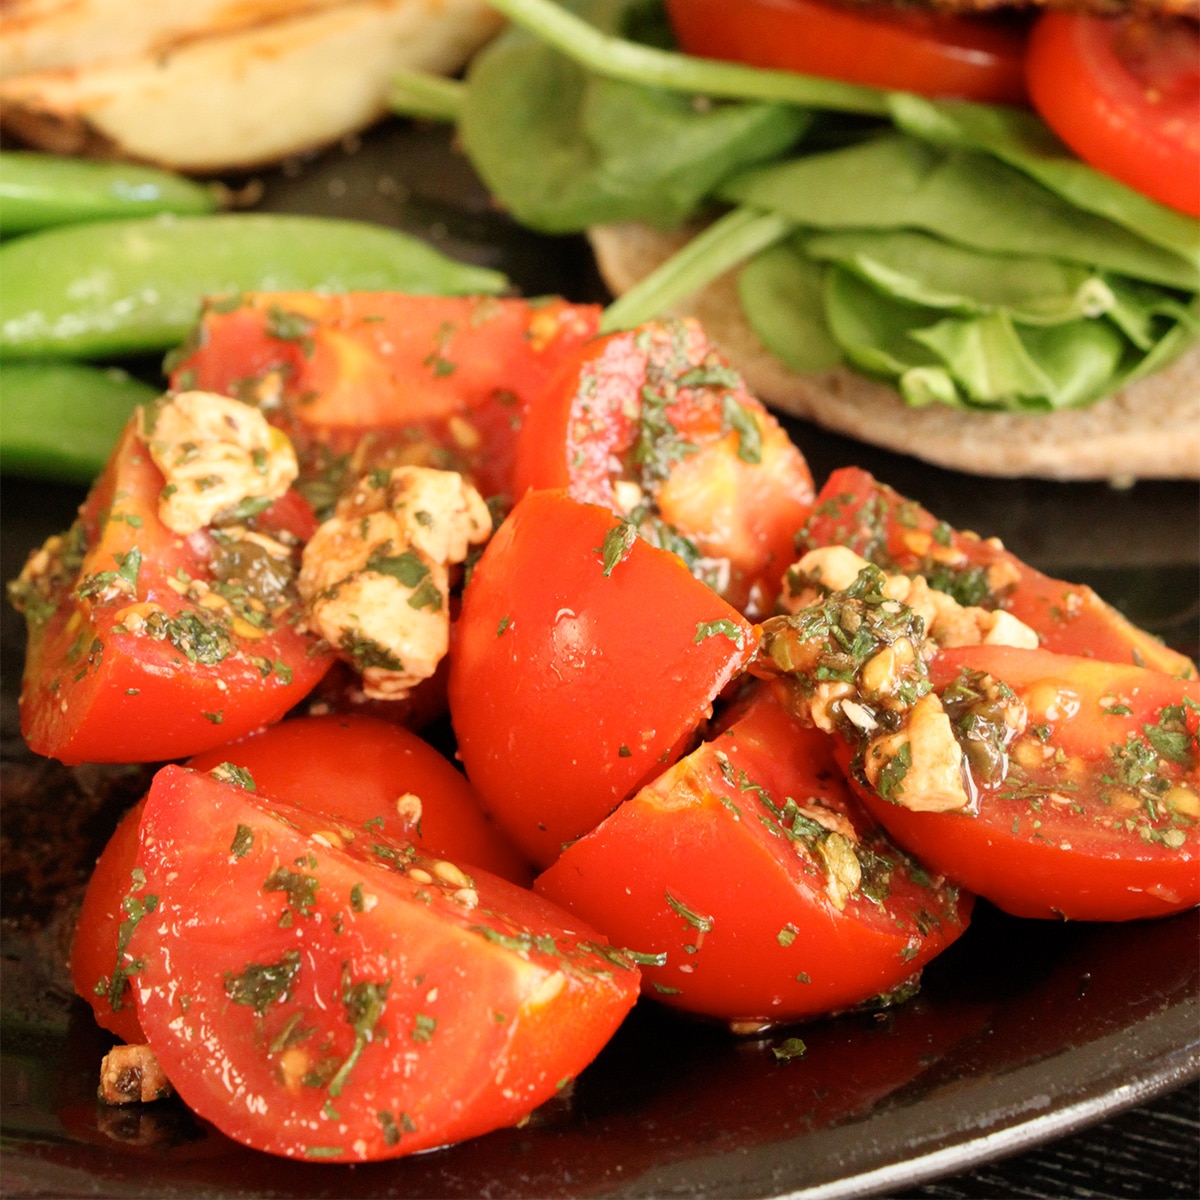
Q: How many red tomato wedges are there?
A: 9